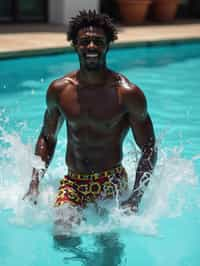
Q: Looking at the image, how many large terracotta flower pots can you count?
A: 2